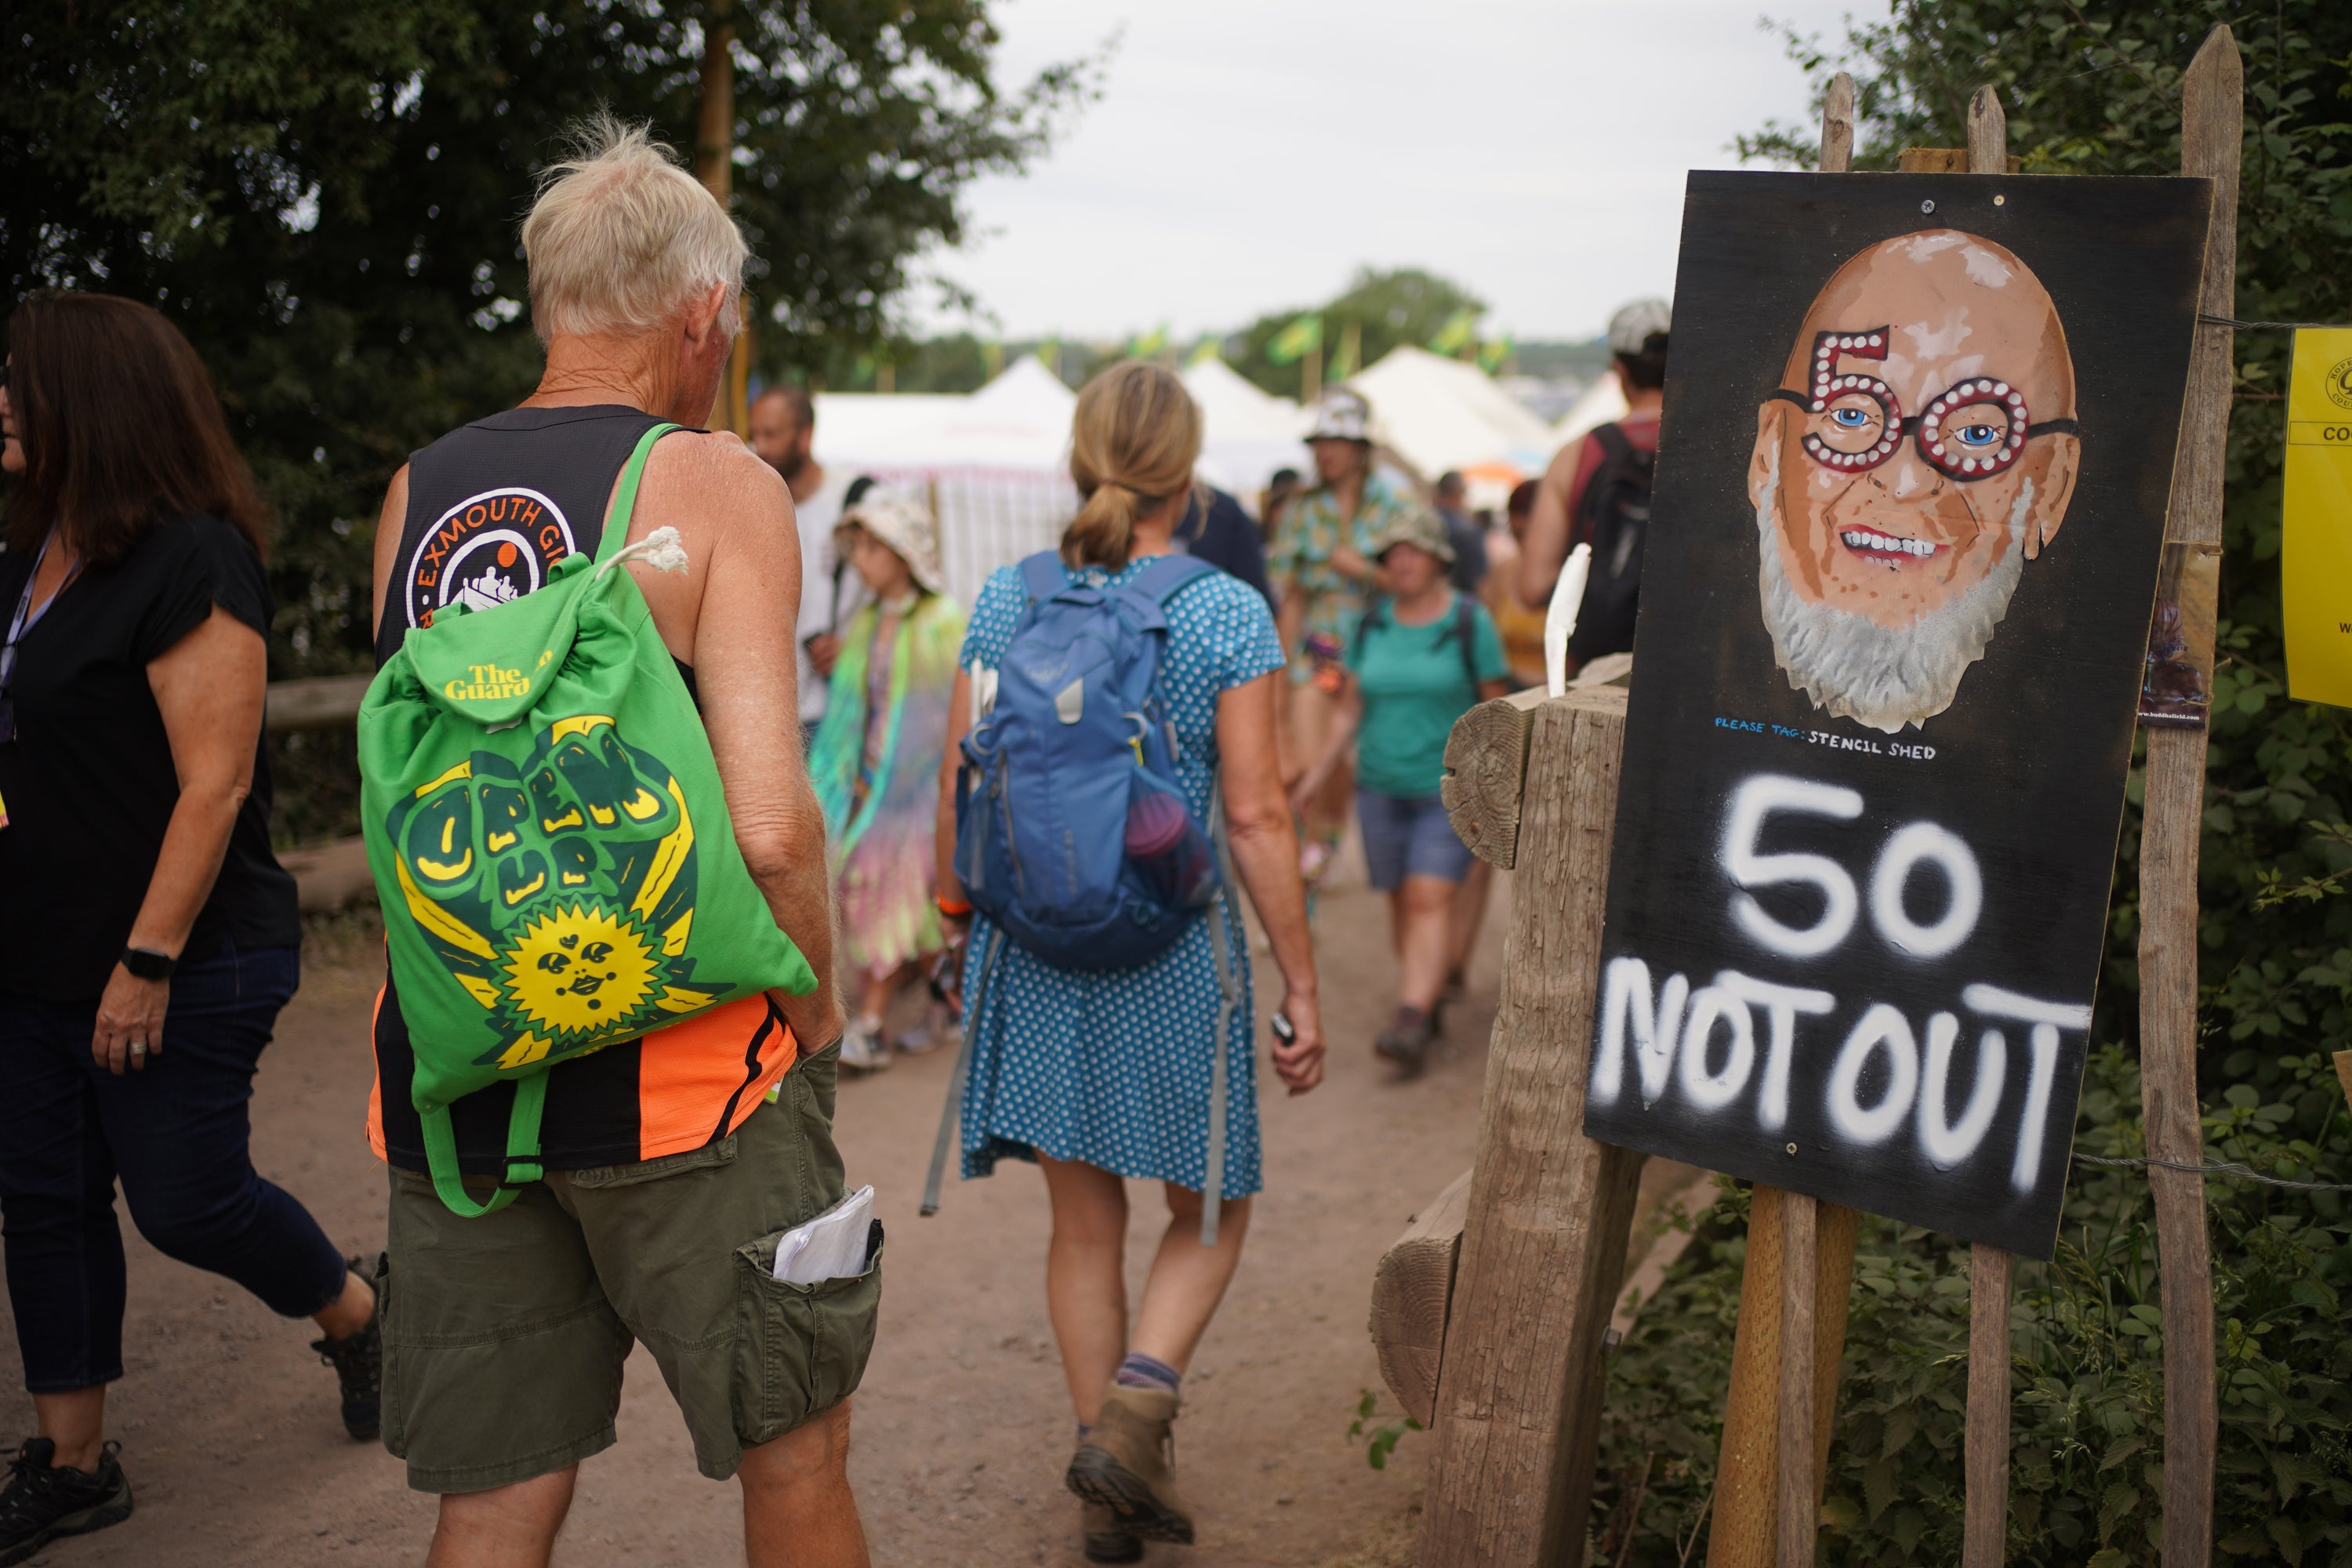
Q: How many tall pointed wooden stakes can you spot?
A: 3